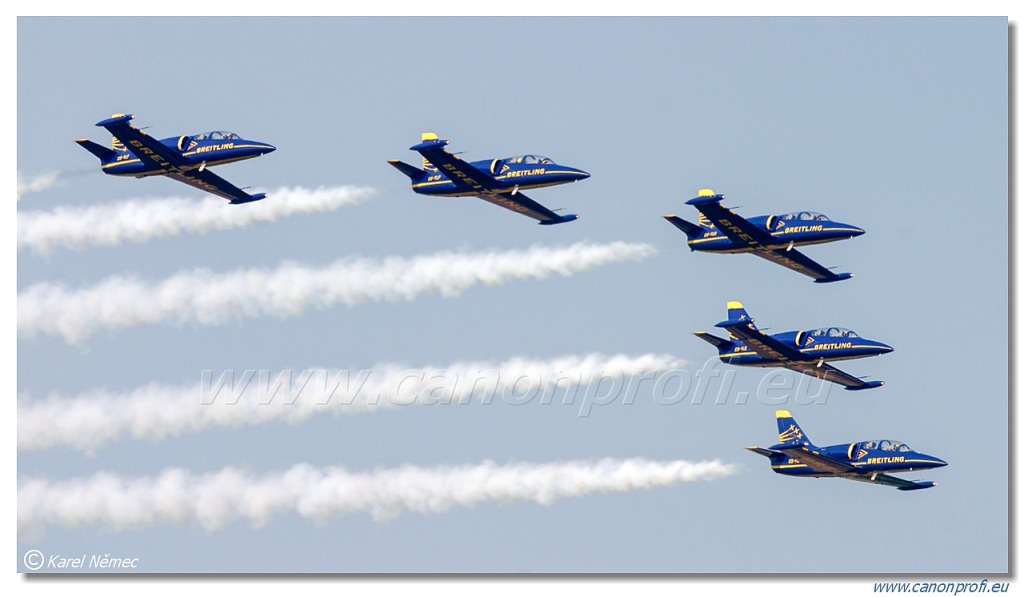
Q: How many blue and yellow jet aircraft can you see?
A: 5